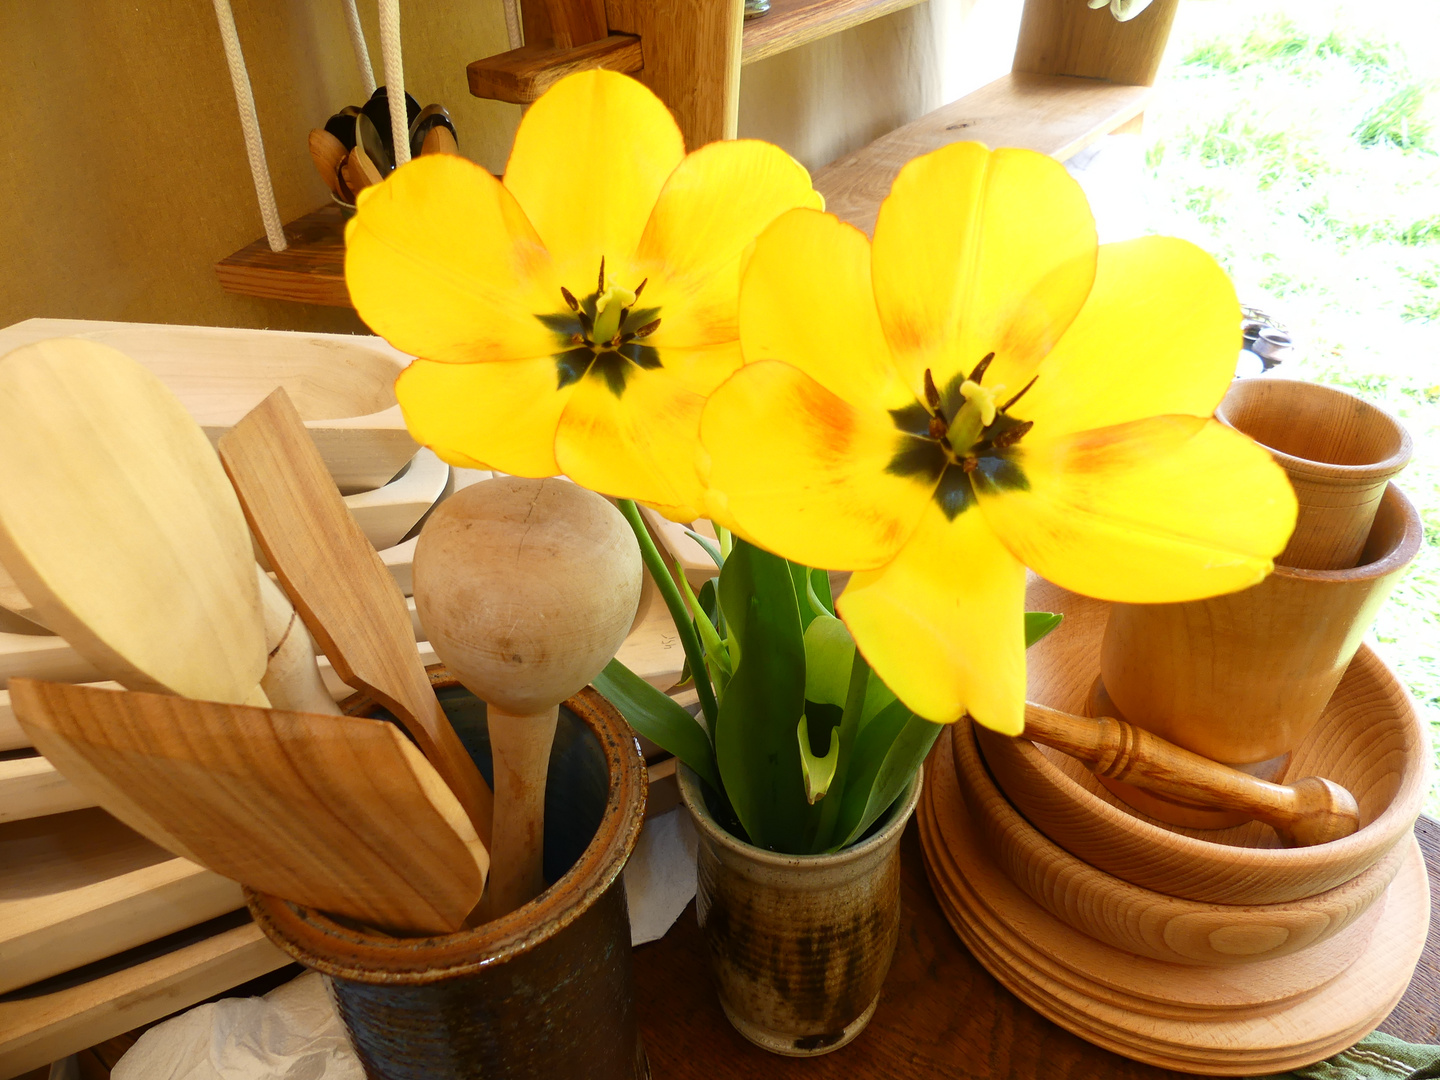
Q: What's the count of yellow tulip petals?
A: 12